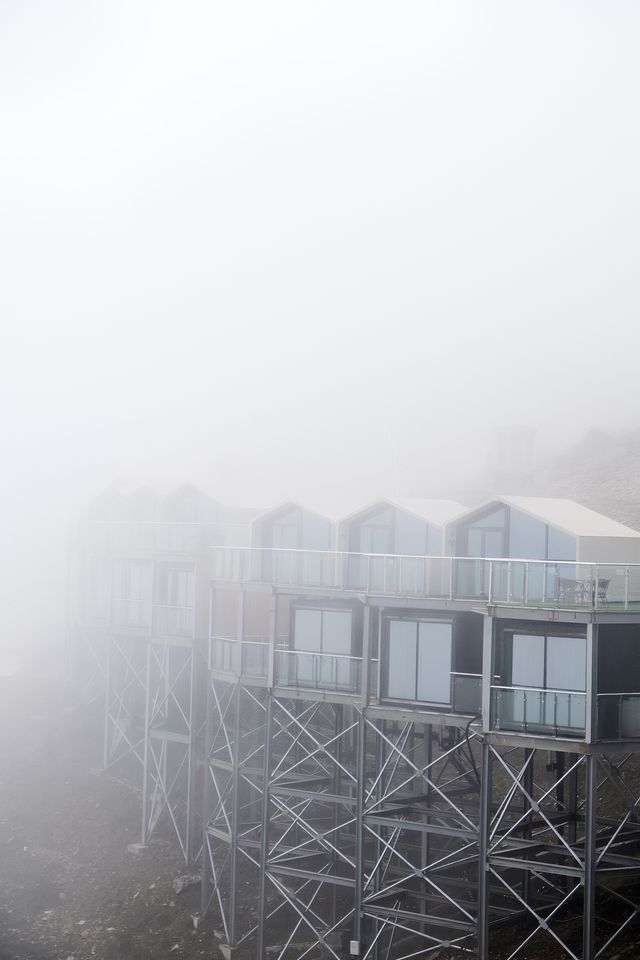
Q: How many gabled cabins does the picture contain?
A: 6